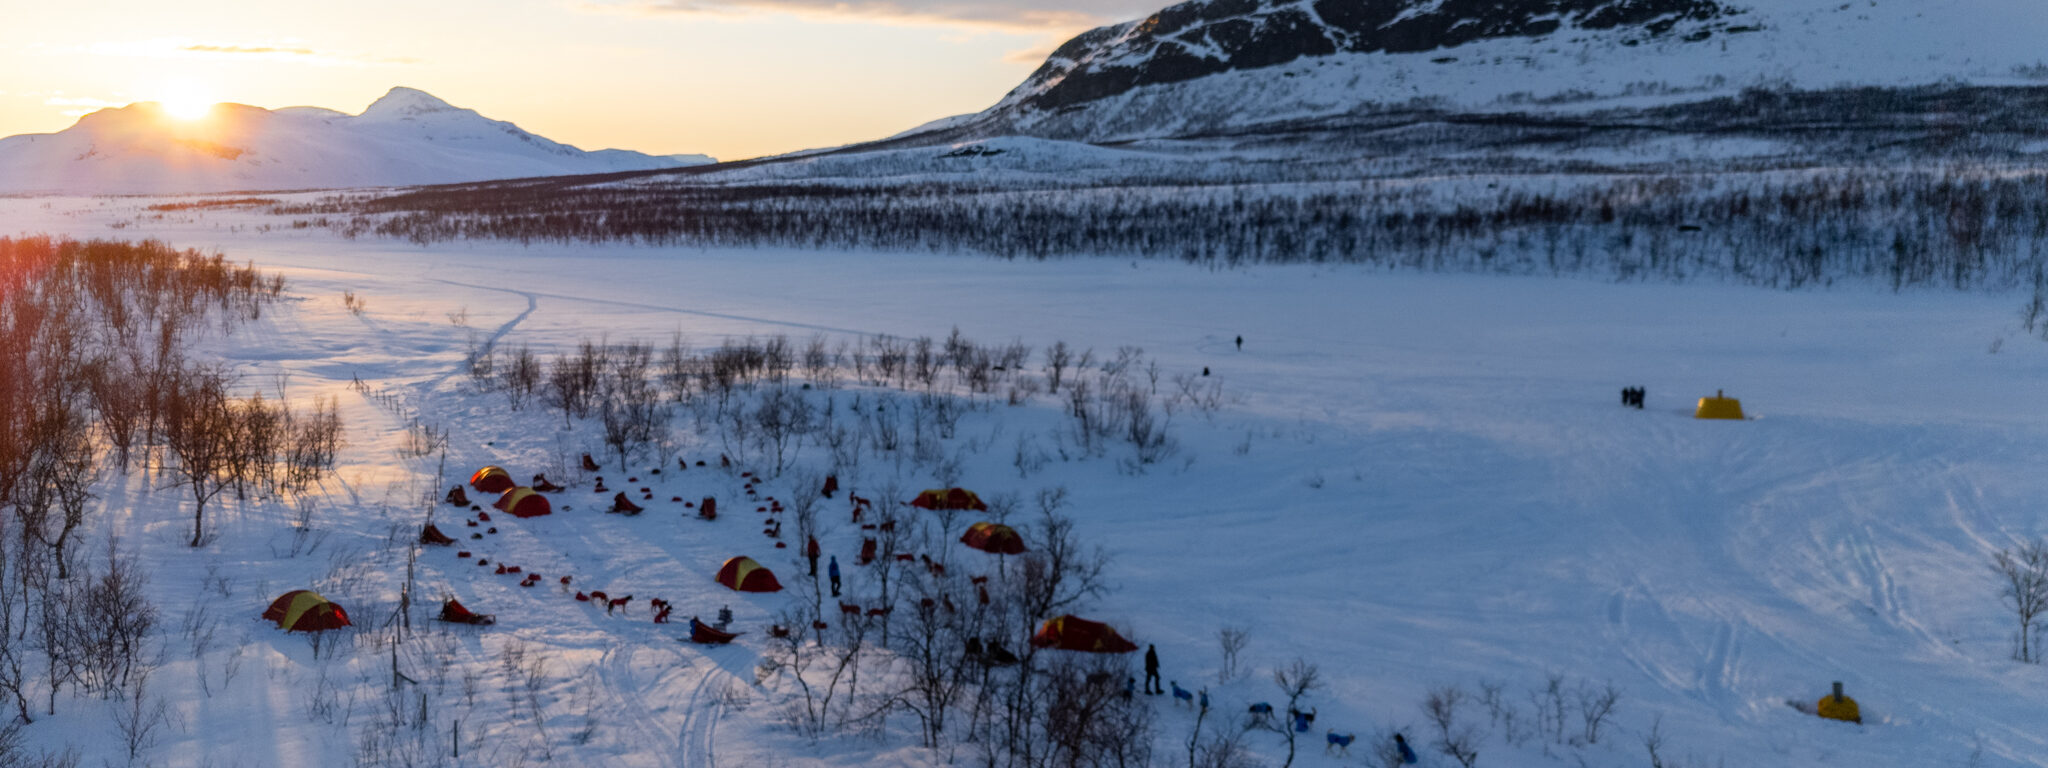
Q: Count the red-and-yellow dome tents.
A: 7